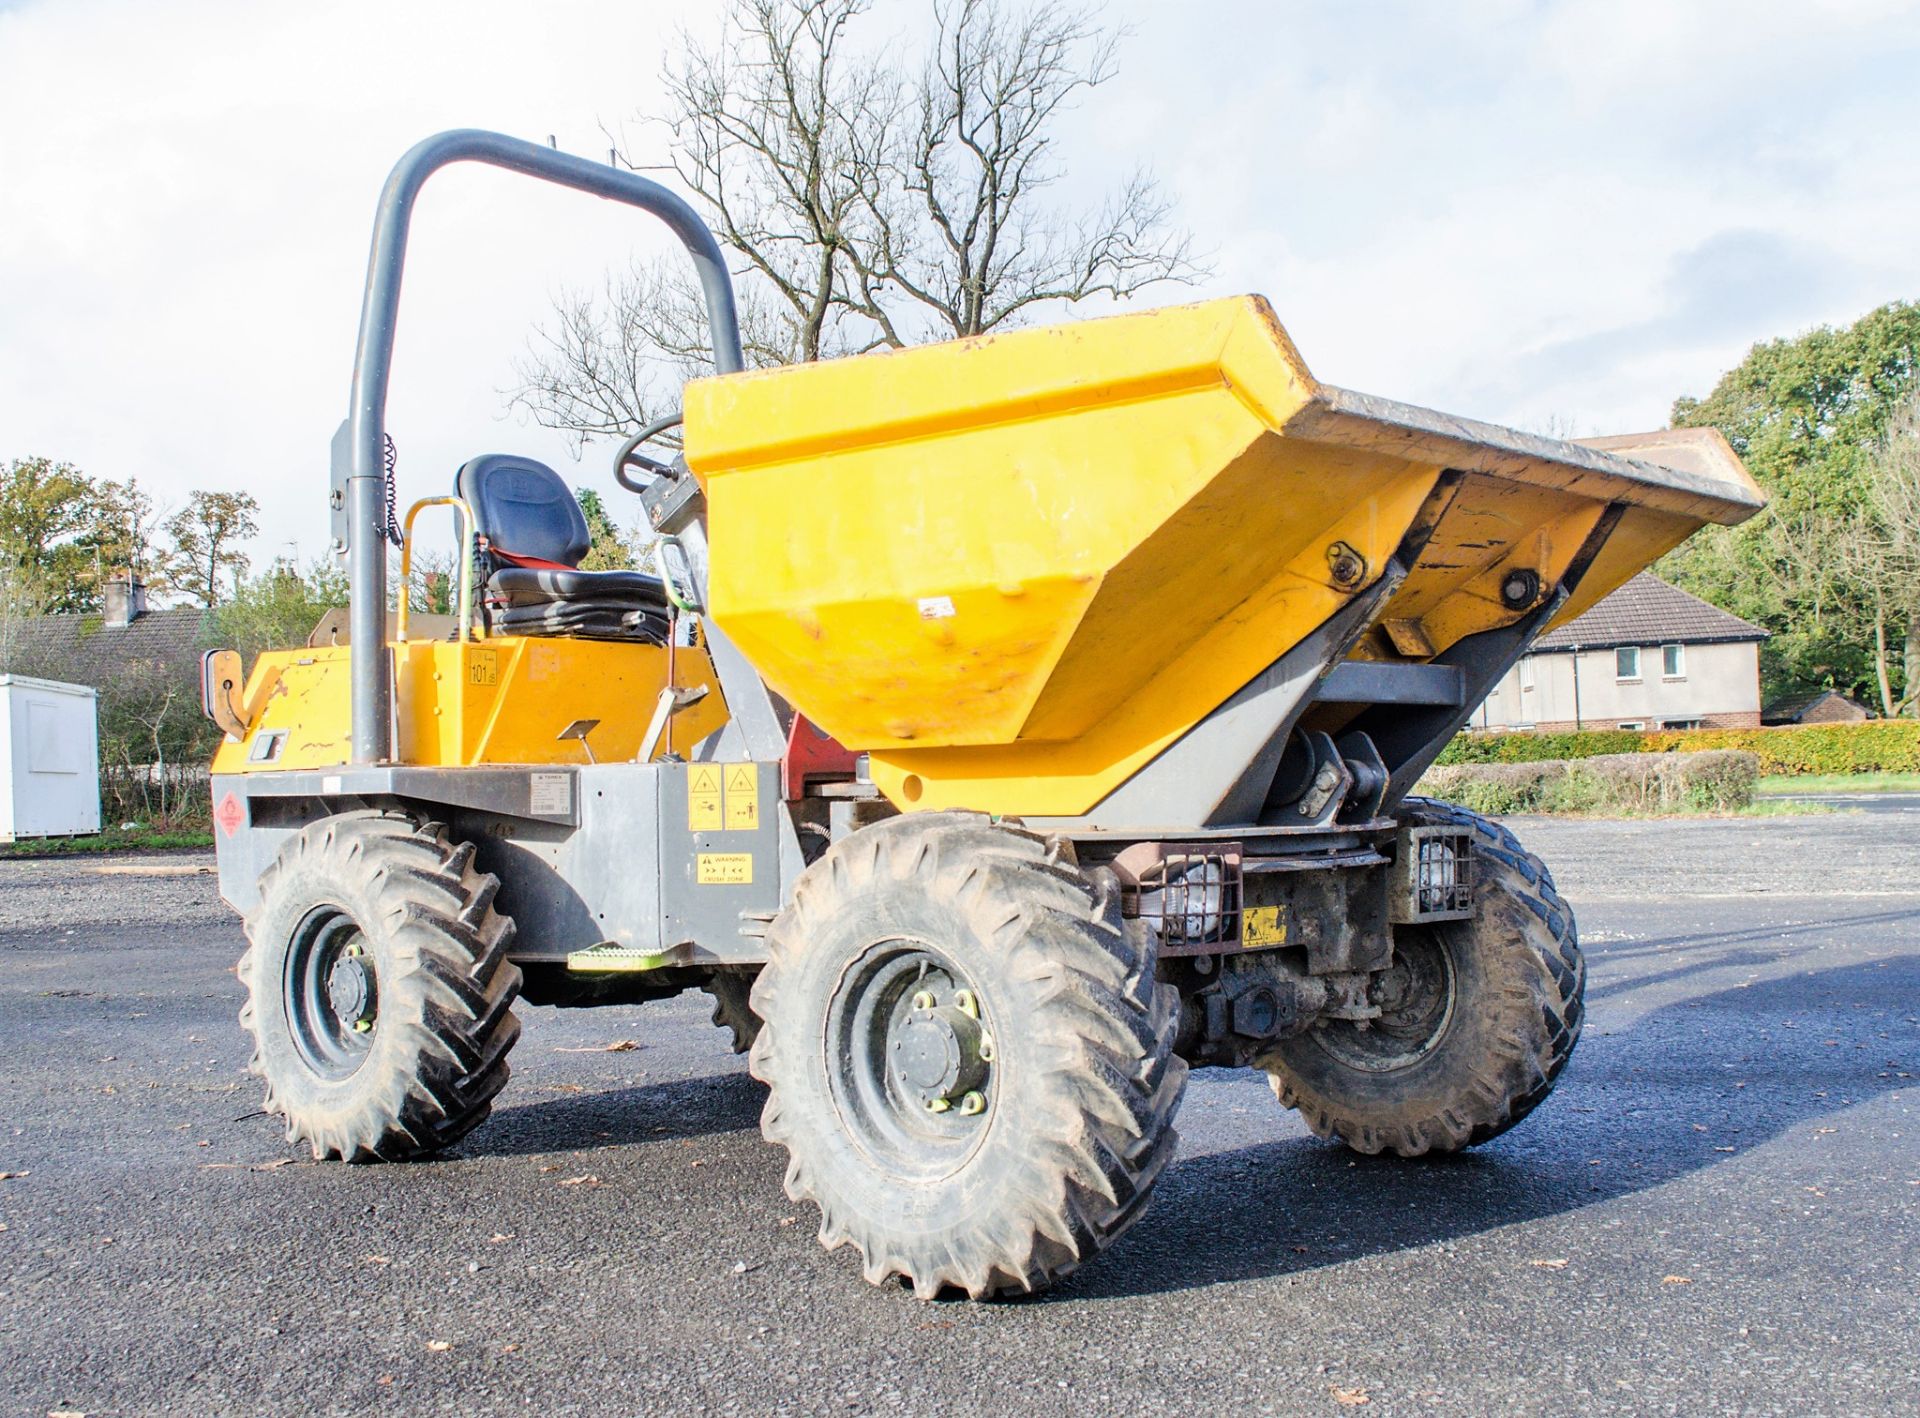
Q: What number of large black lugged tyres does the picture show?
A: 4